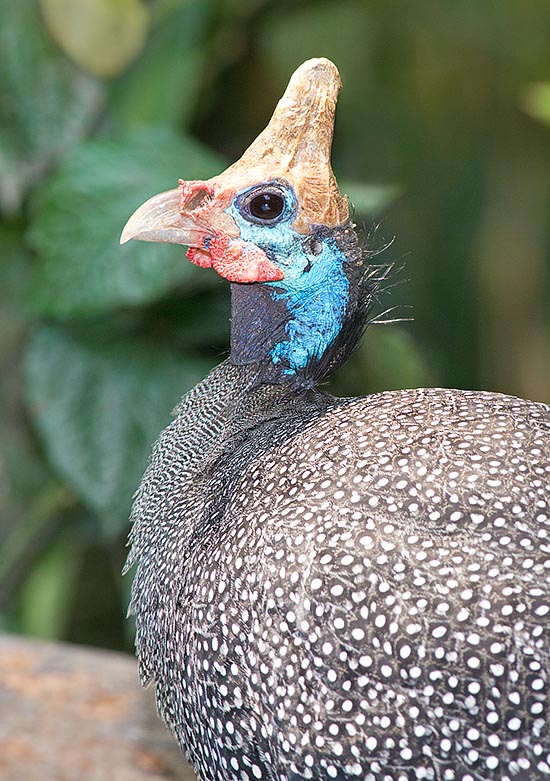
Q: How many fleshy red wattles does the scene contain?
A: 2